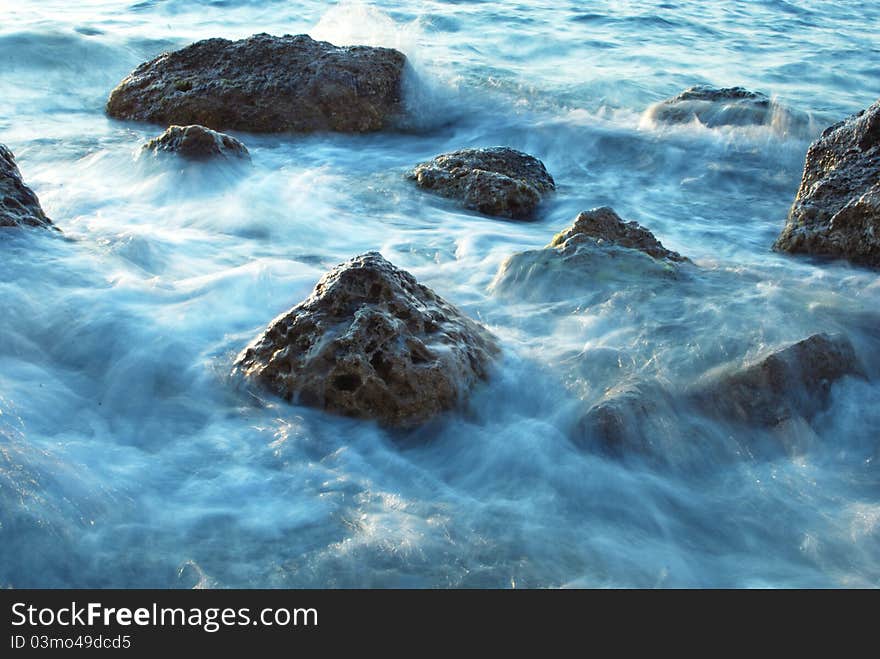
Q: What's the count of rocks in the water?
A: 10